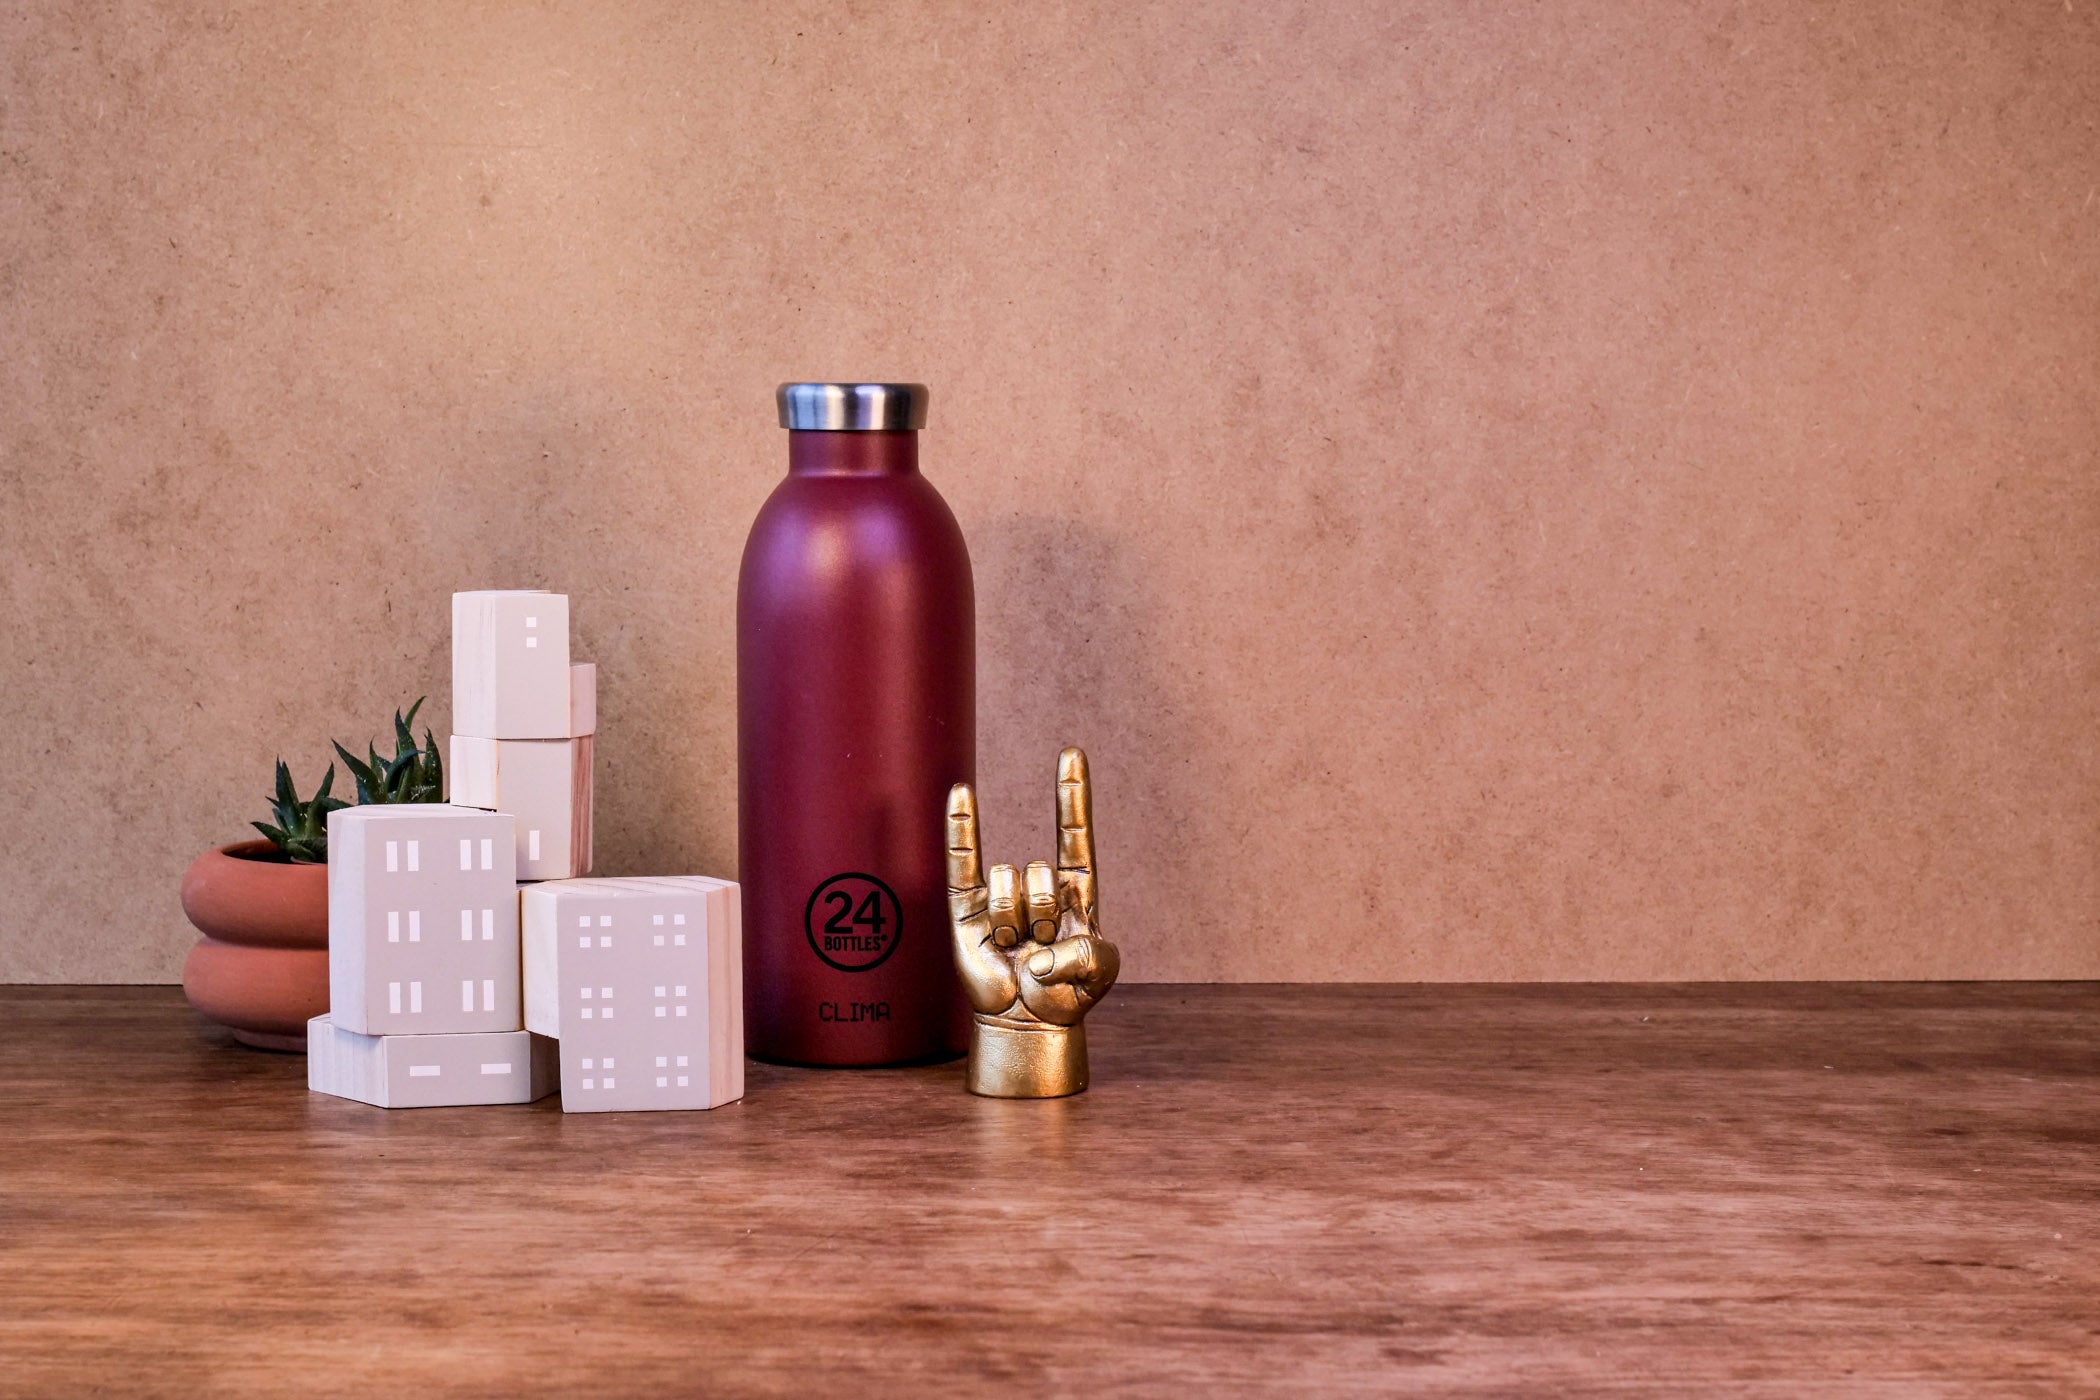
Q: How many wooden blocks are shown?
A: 5